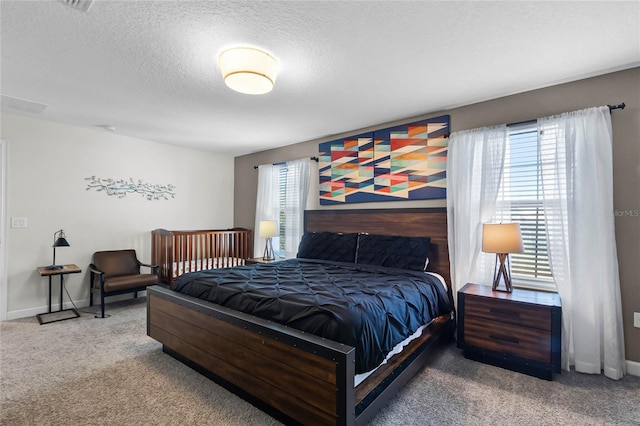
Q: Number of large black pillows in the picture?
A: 2